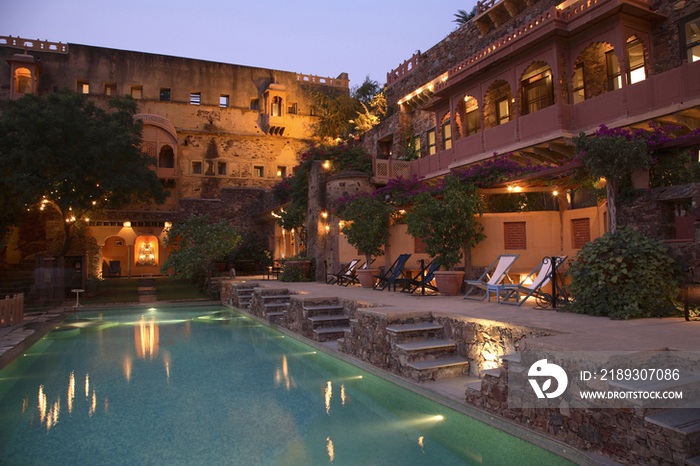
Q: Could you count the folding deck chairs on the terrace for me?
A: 6